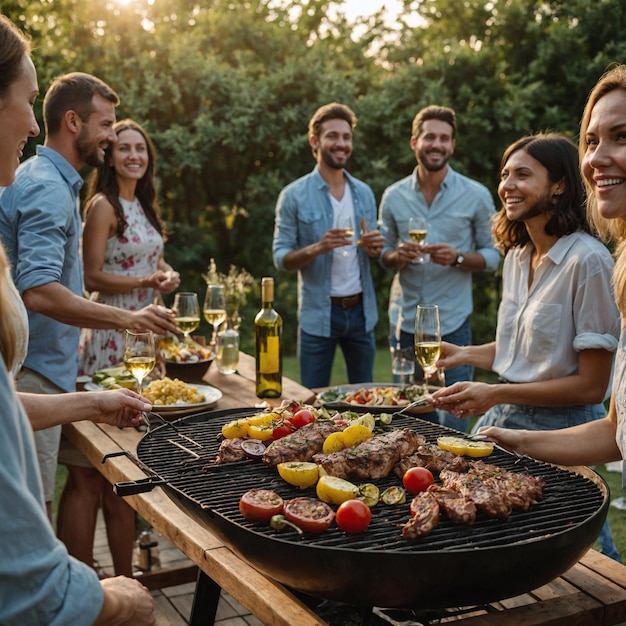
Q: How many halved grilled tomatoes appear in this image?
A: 2